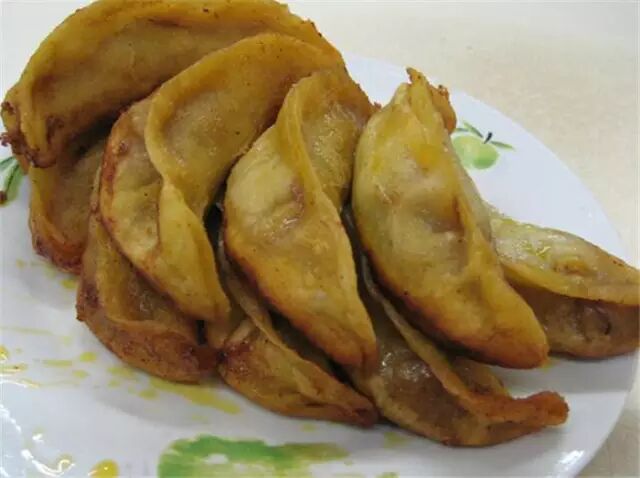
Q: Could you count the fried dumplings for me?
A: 9